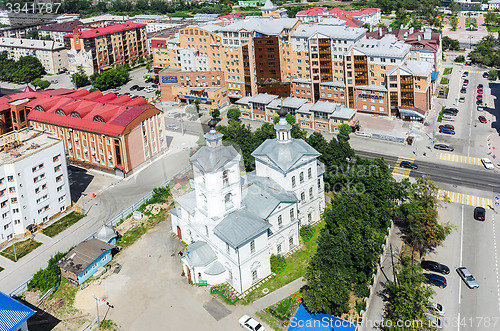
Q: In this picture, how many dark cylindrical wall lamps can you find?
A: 0